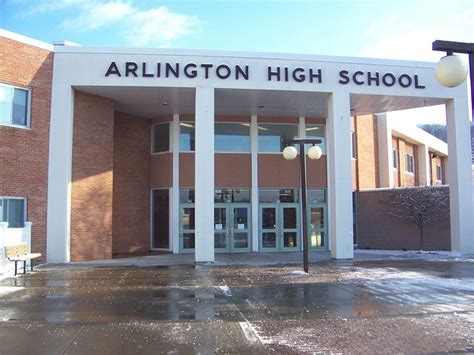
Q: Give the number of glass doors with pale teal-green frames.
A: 6